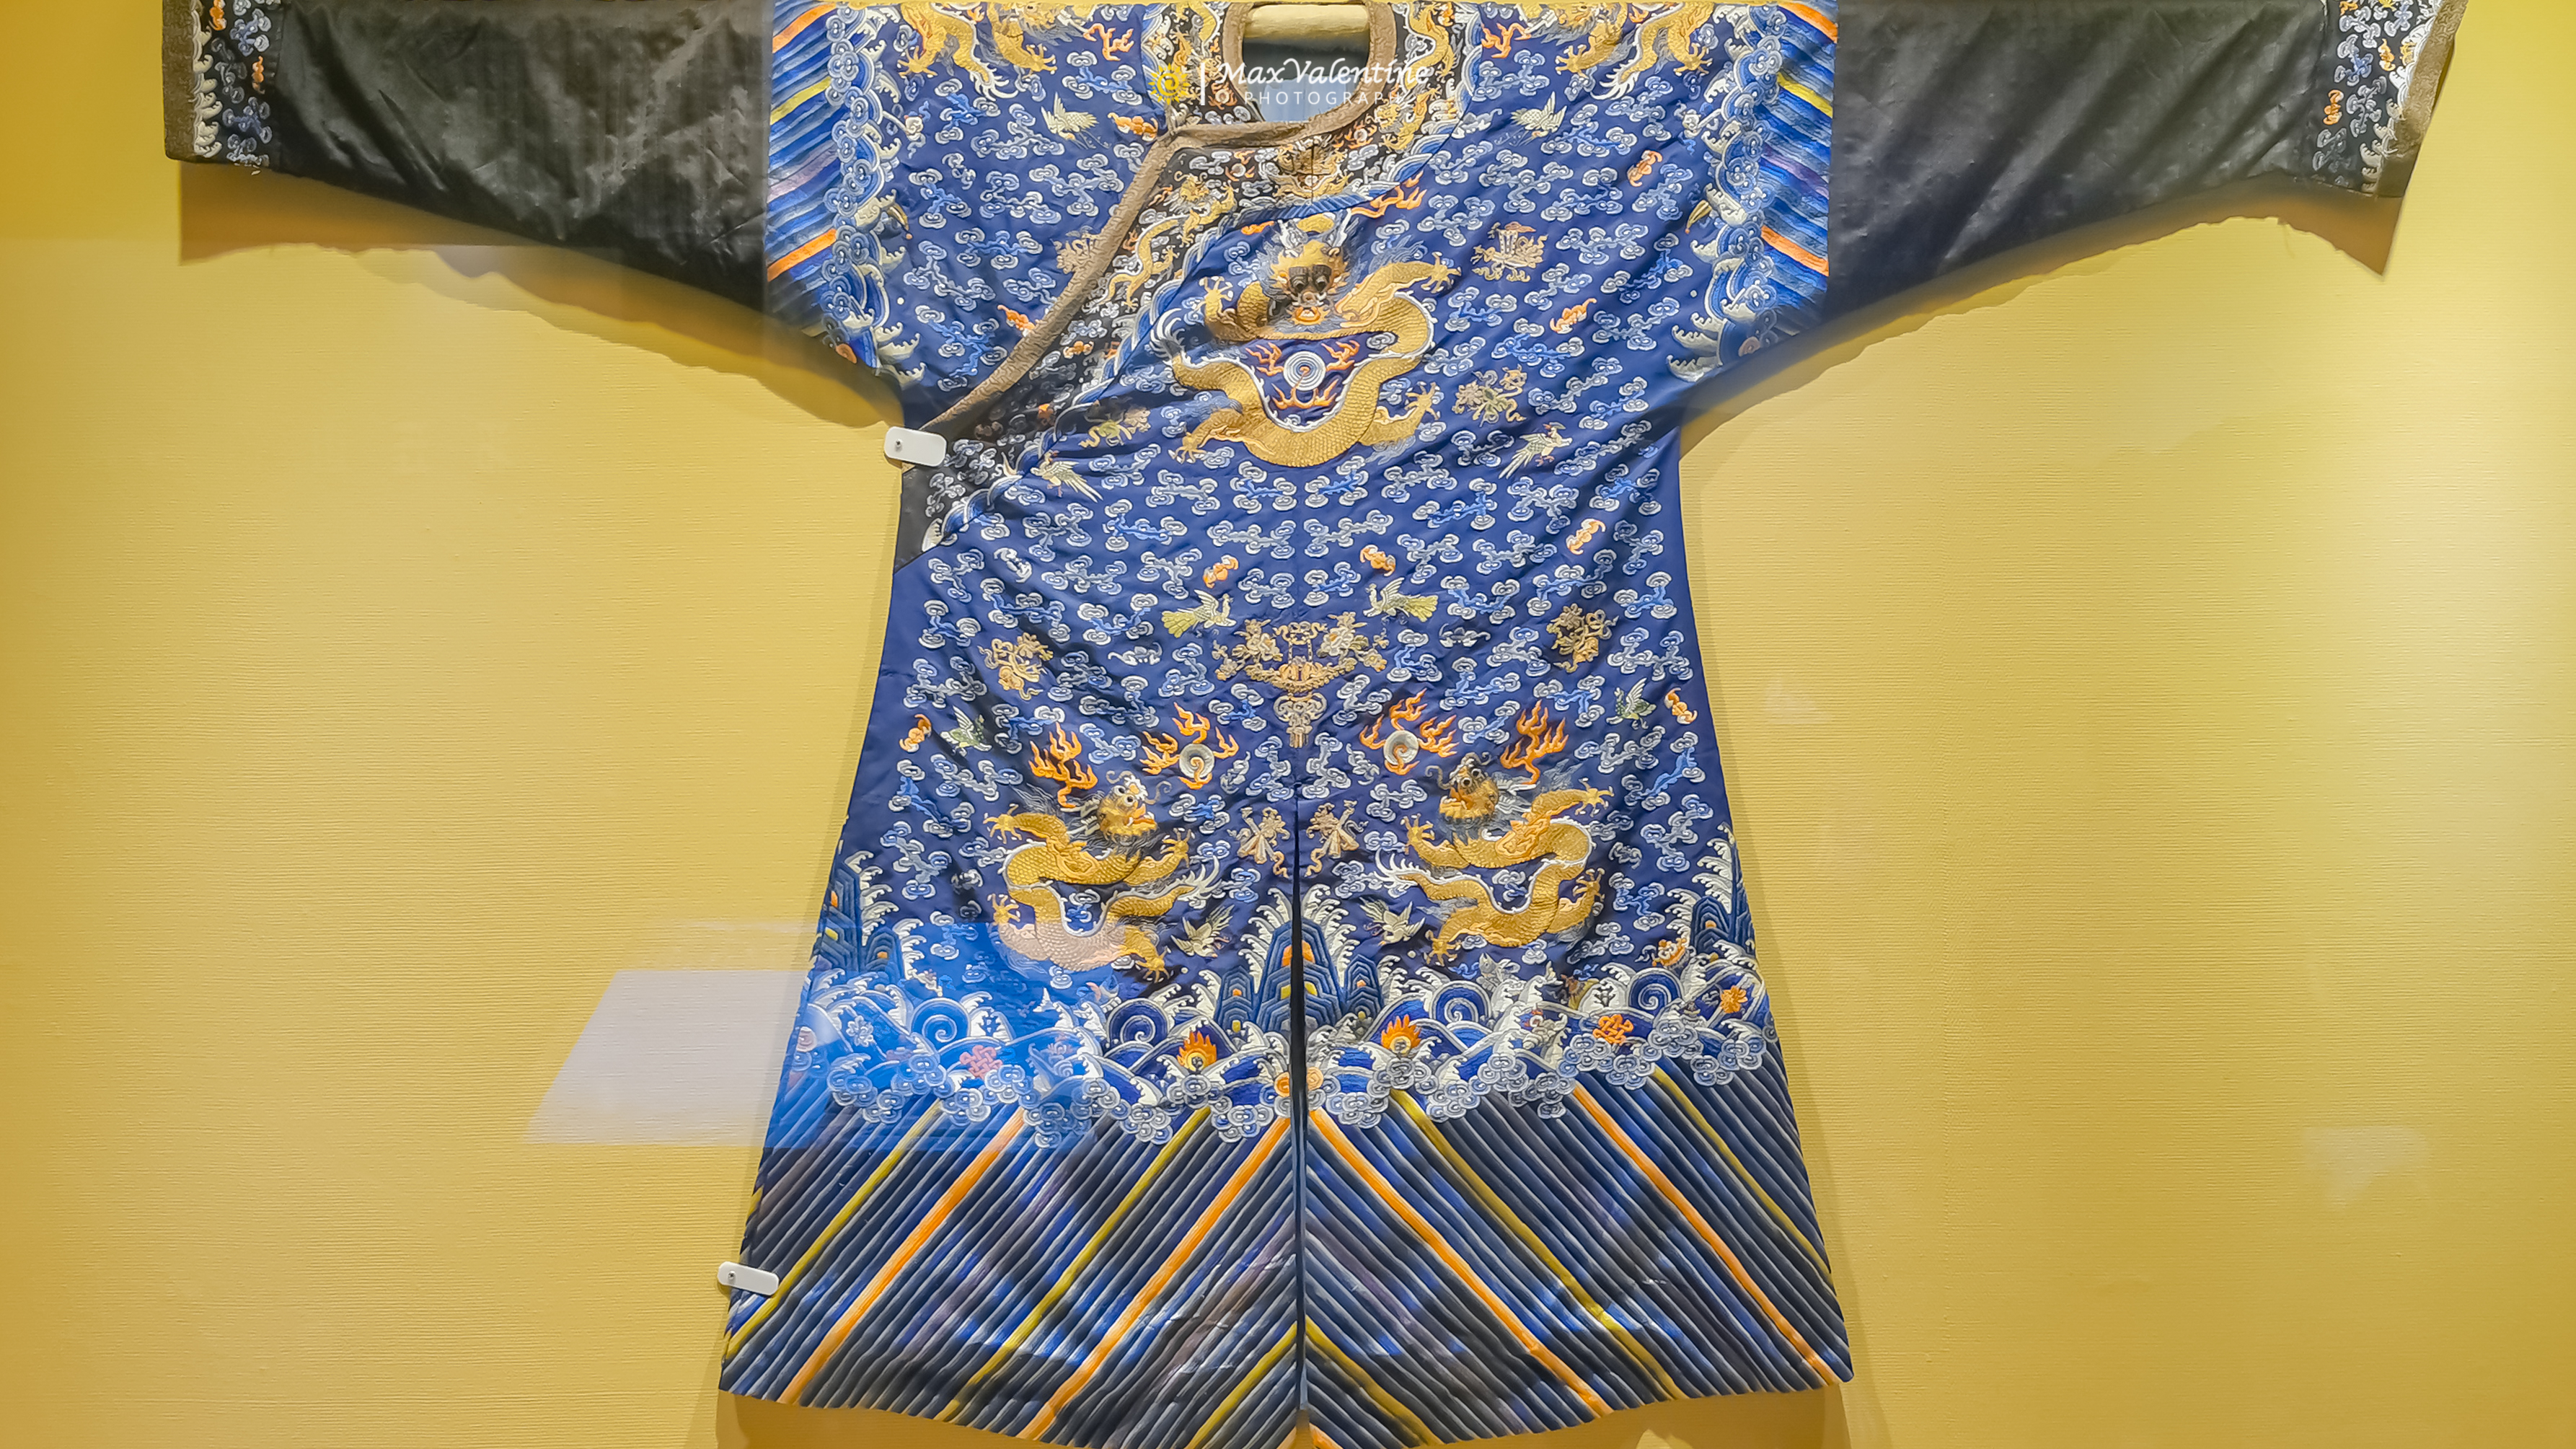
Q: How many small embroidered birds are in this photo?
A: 10